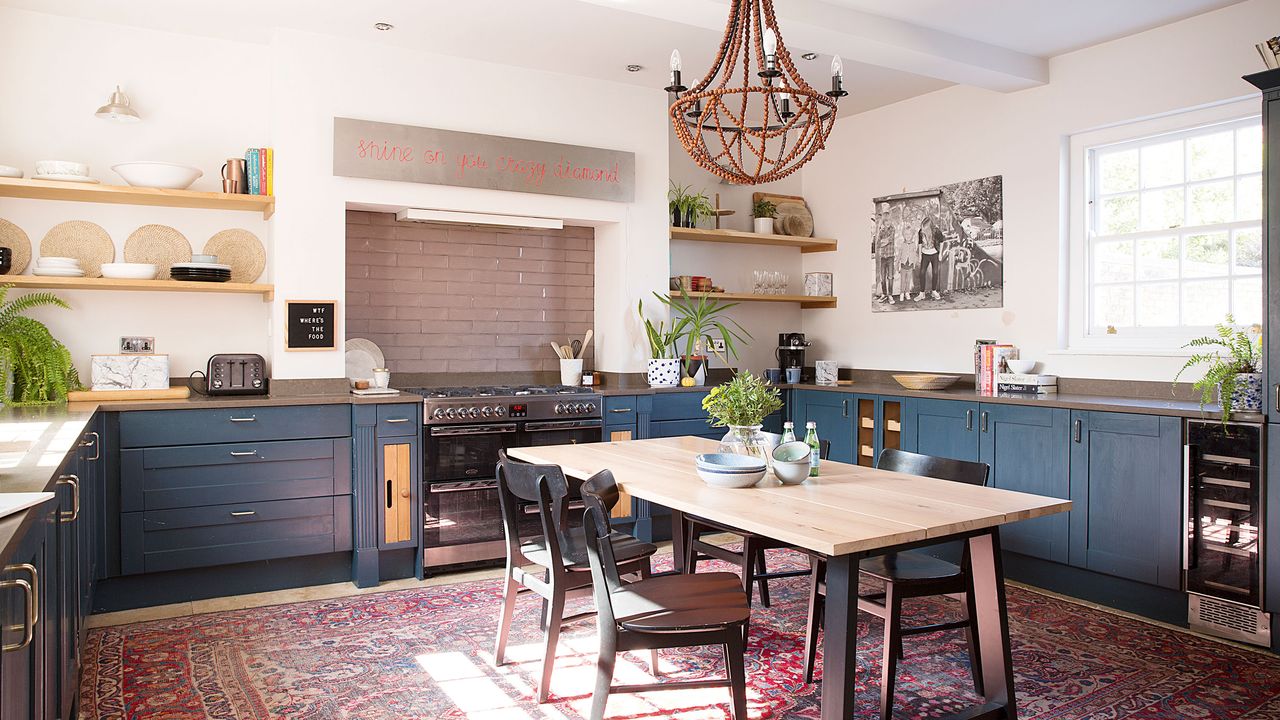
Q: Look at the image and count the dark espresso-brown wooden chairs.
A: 4